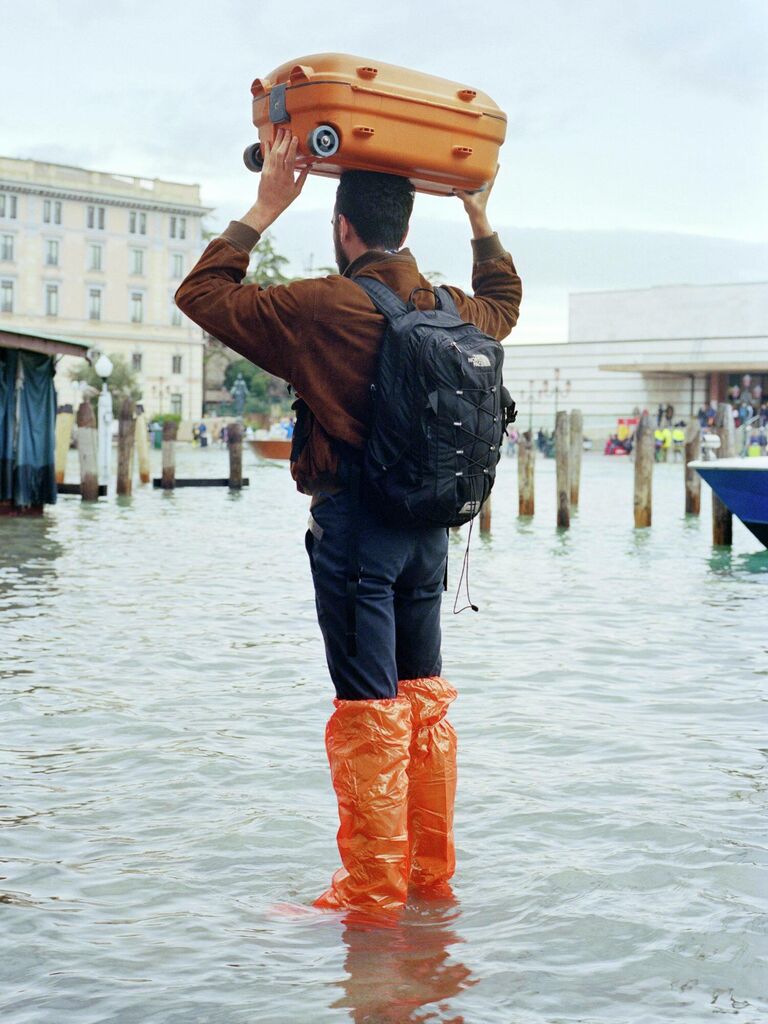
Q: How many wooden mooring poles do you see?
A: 13